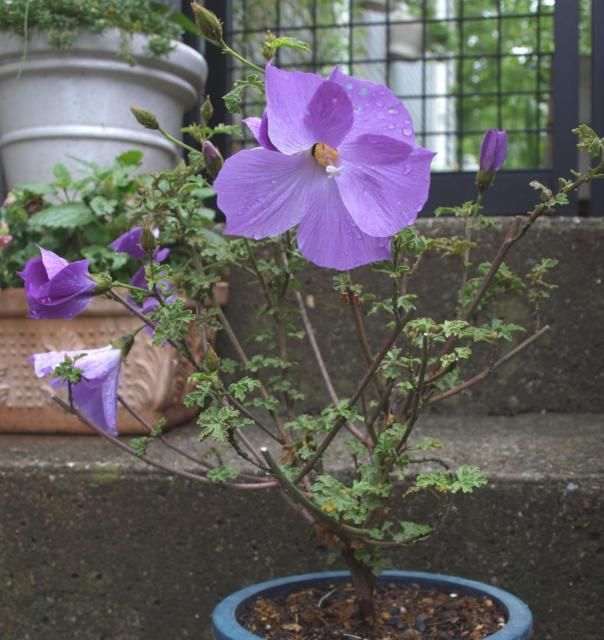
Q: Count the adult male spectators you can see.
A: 0